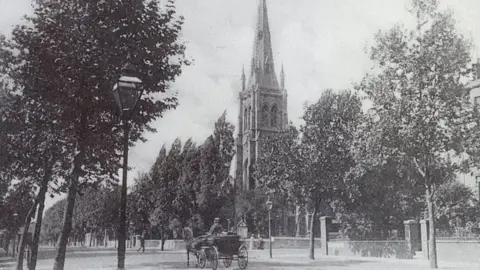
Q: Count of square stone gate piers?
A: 3